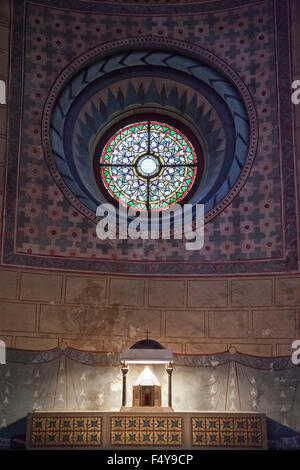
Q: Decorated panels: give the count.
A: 3